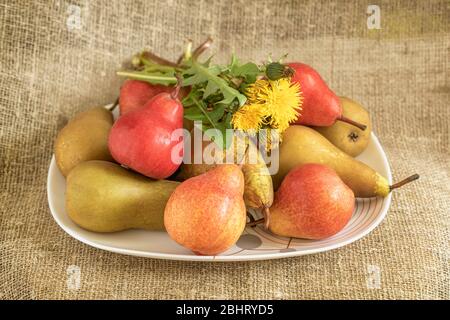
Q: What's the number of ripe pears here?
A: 10